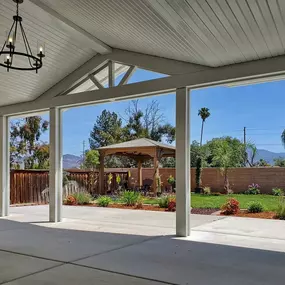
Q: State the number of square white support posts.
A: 3